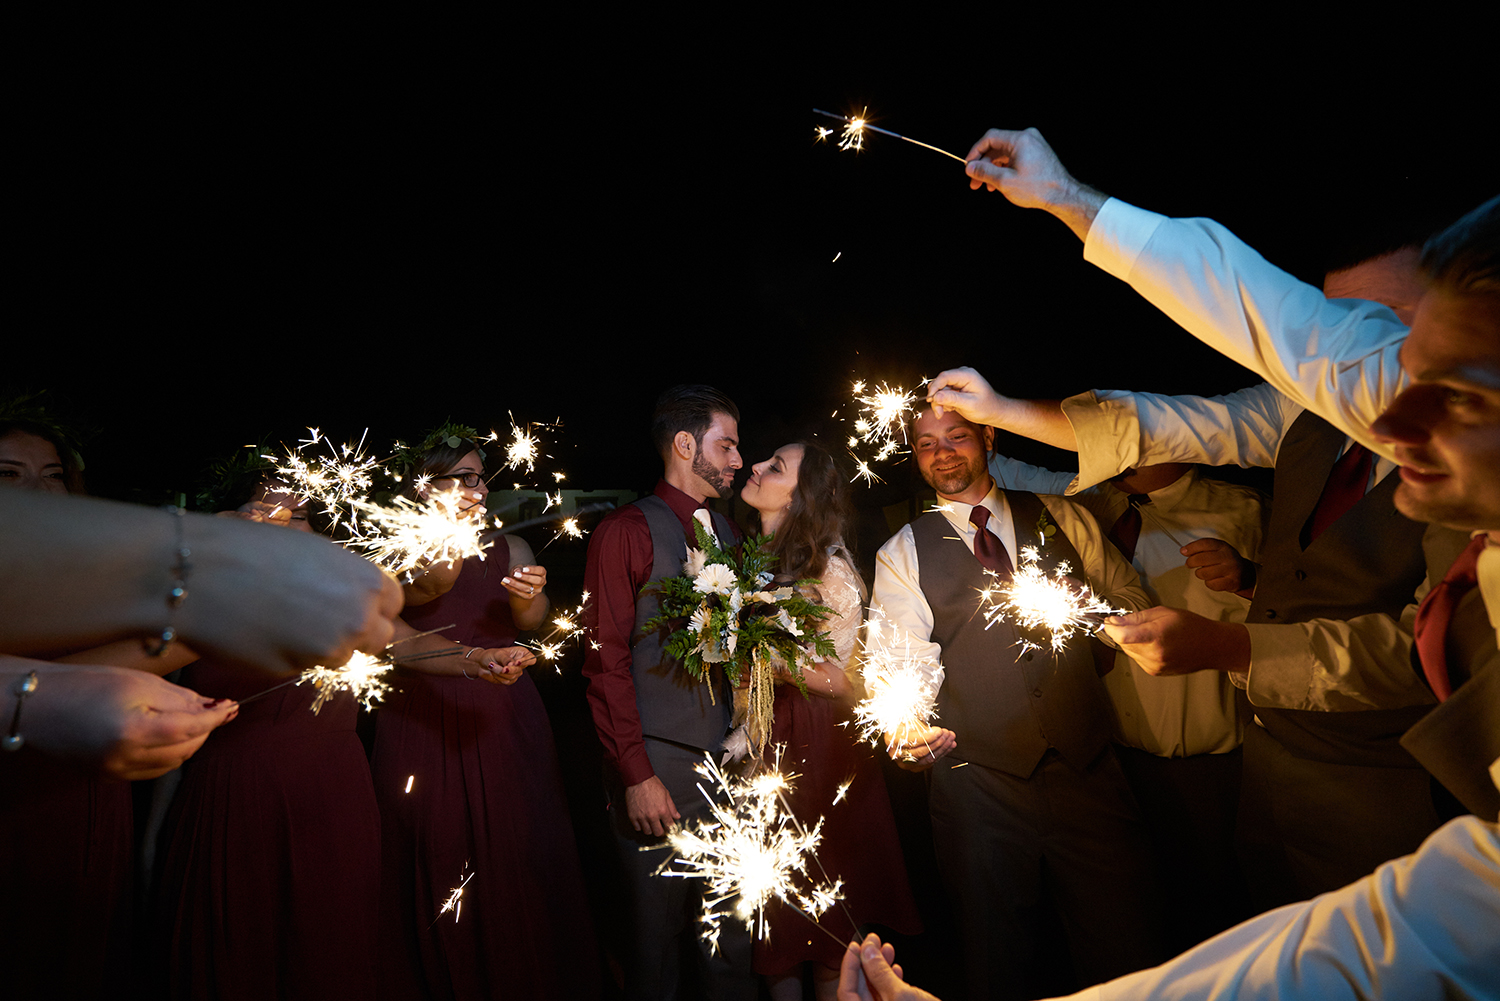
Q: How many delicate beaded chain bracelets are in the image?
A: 2